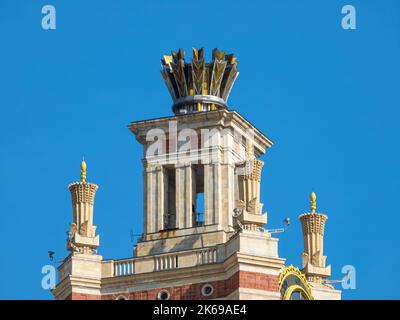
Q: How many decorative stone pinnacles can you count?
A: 3